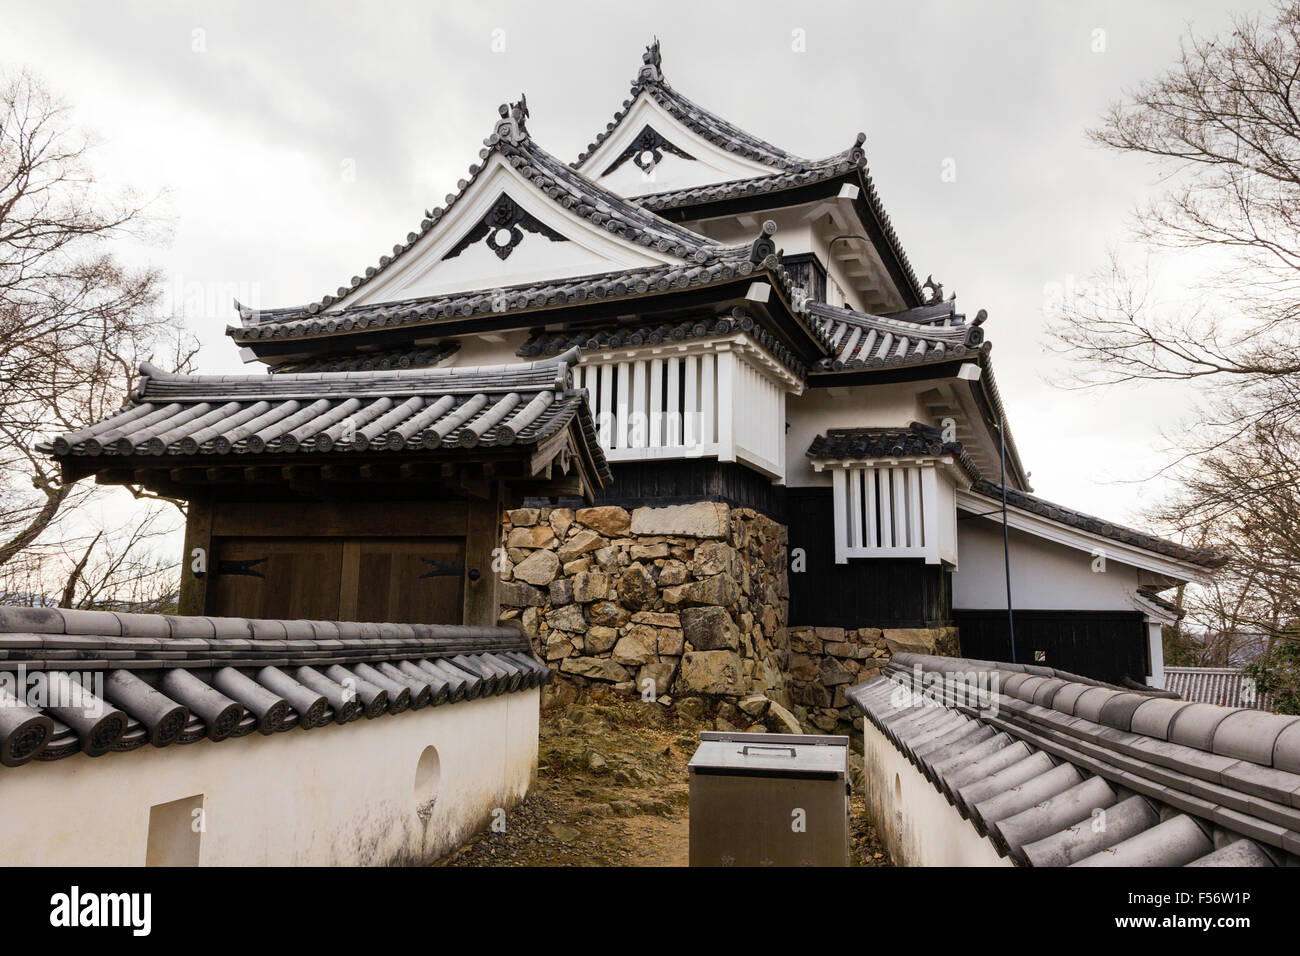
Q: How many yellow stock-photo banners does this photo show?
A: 0